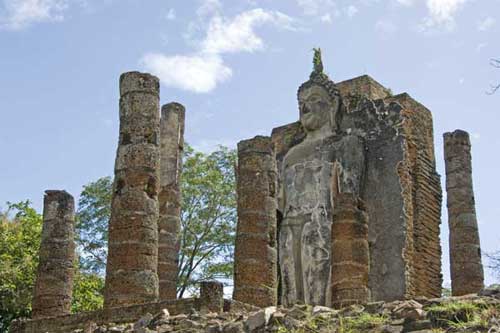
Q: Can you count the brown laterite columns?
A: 6